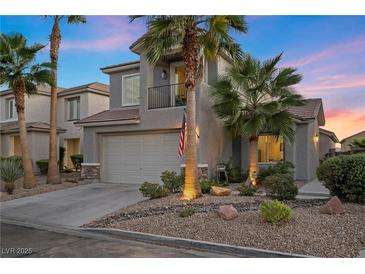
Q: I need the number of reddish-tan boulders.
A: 3